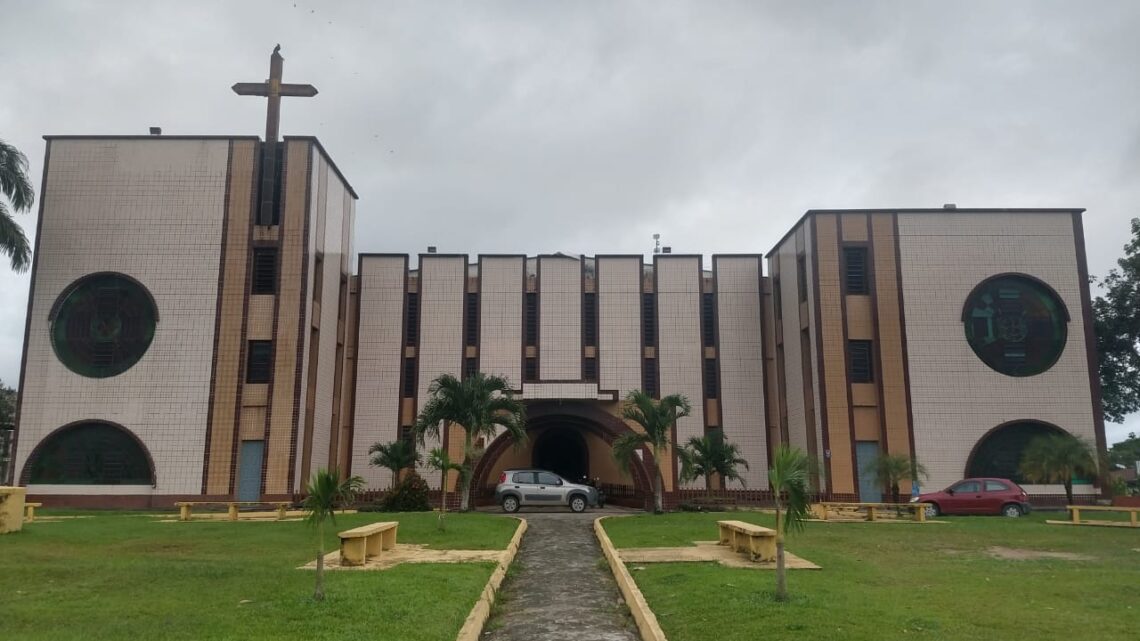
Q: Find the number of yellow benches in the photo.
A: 6